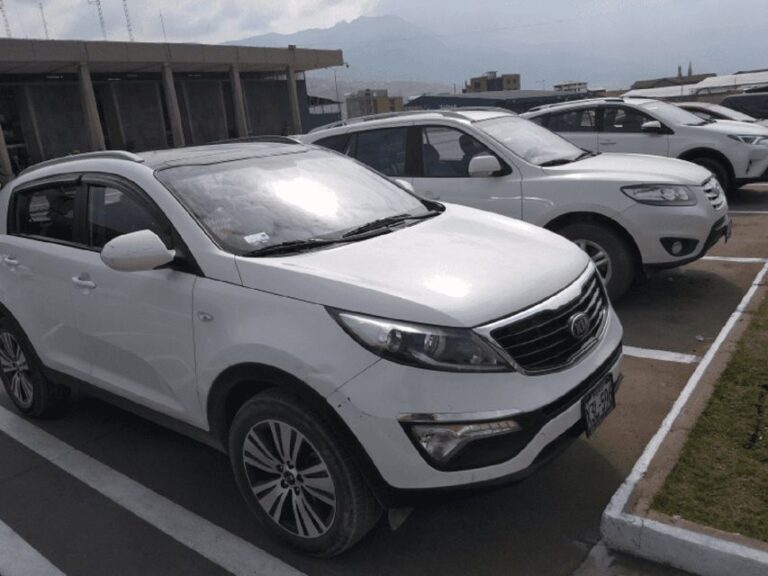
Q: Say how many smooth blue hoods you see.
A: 0